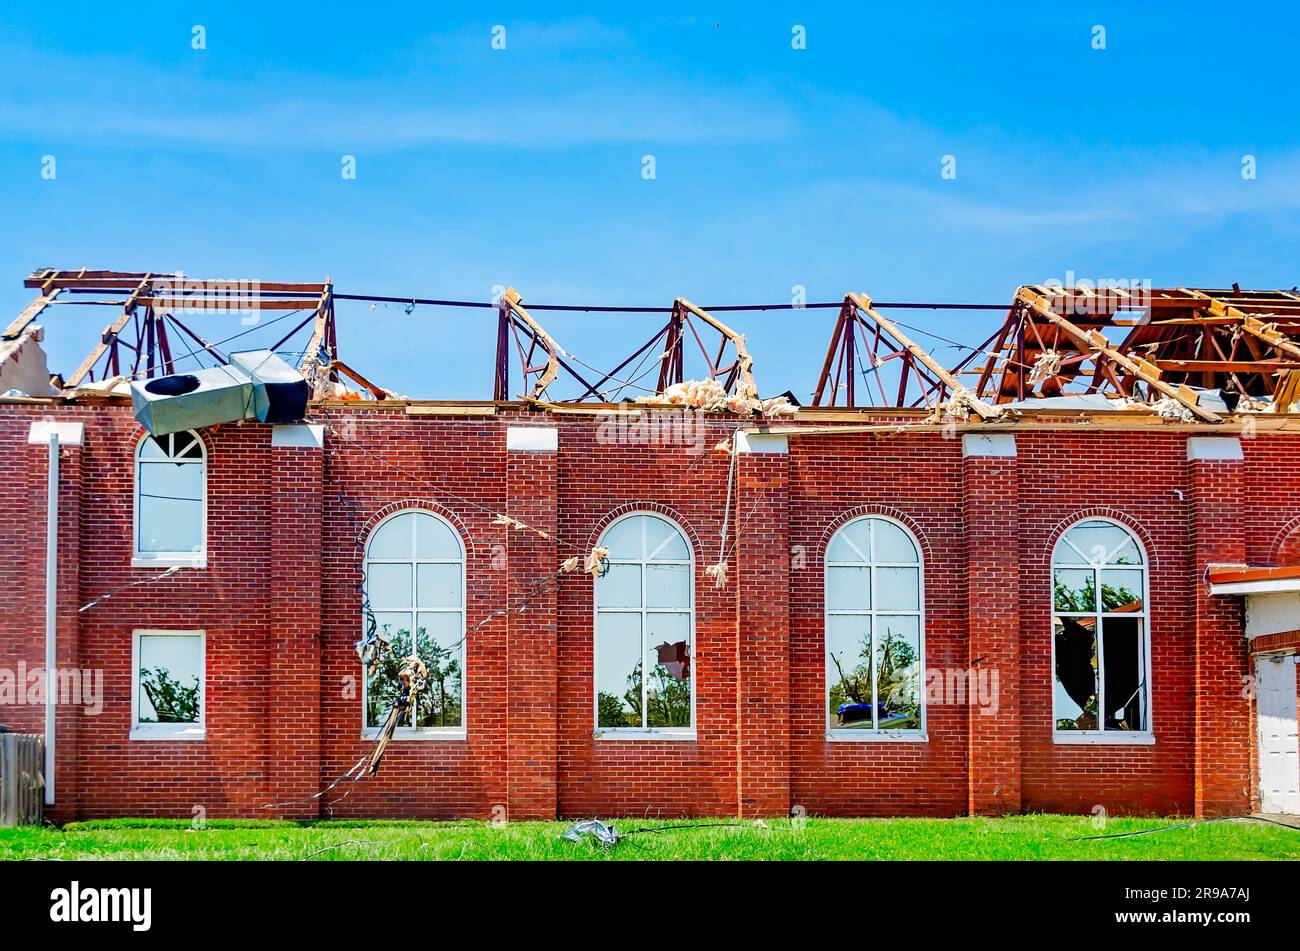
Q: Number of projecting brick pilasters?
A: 6